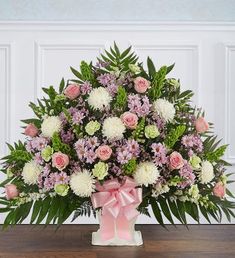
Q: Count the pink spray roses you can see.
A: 10